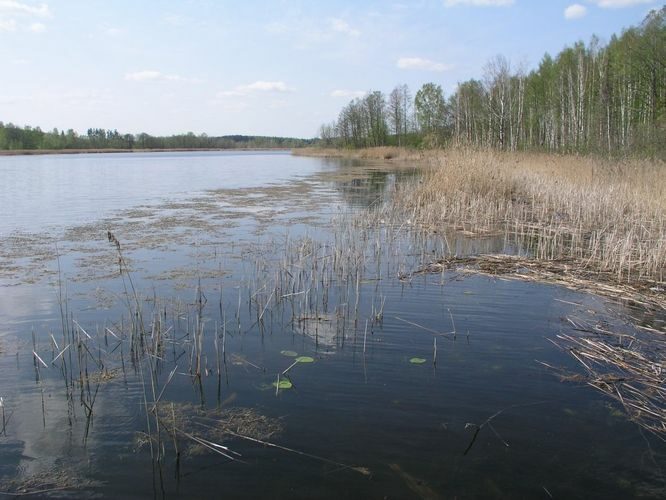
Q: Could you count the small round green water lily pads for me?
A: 4